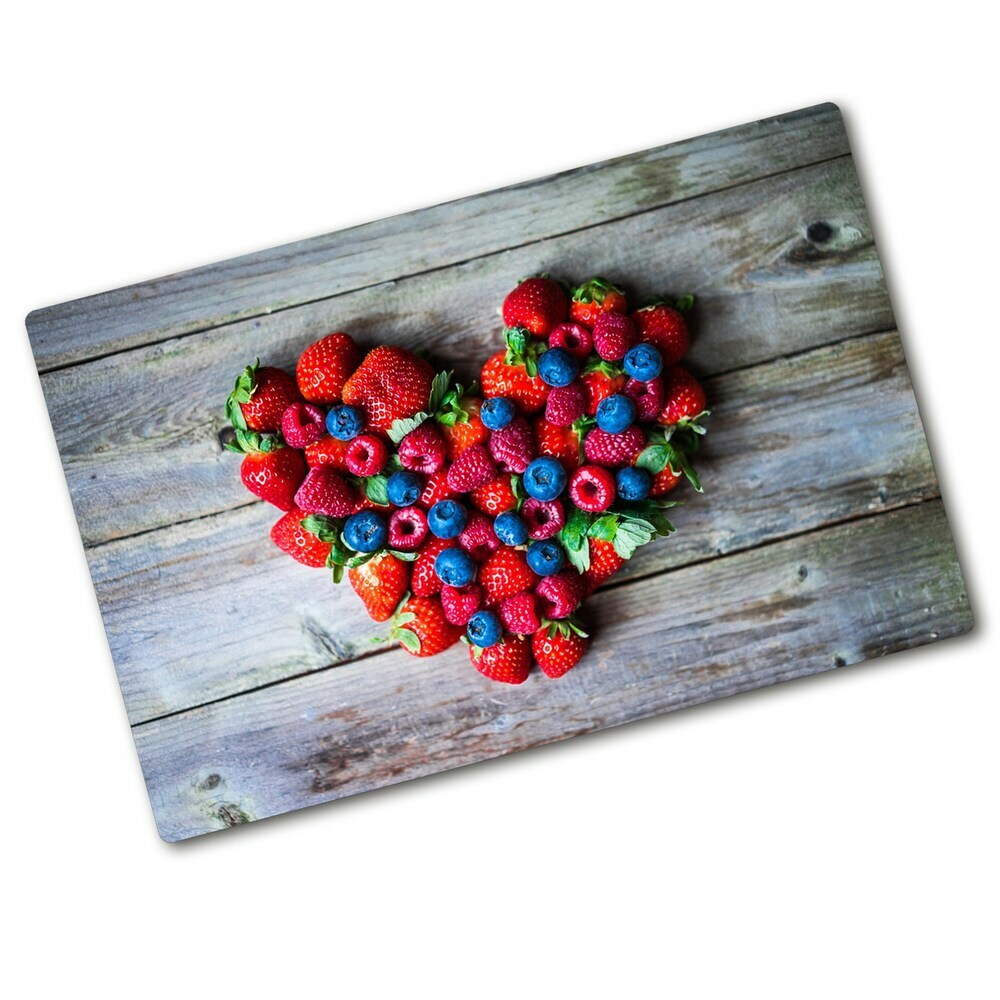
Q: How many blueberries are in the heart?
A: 14